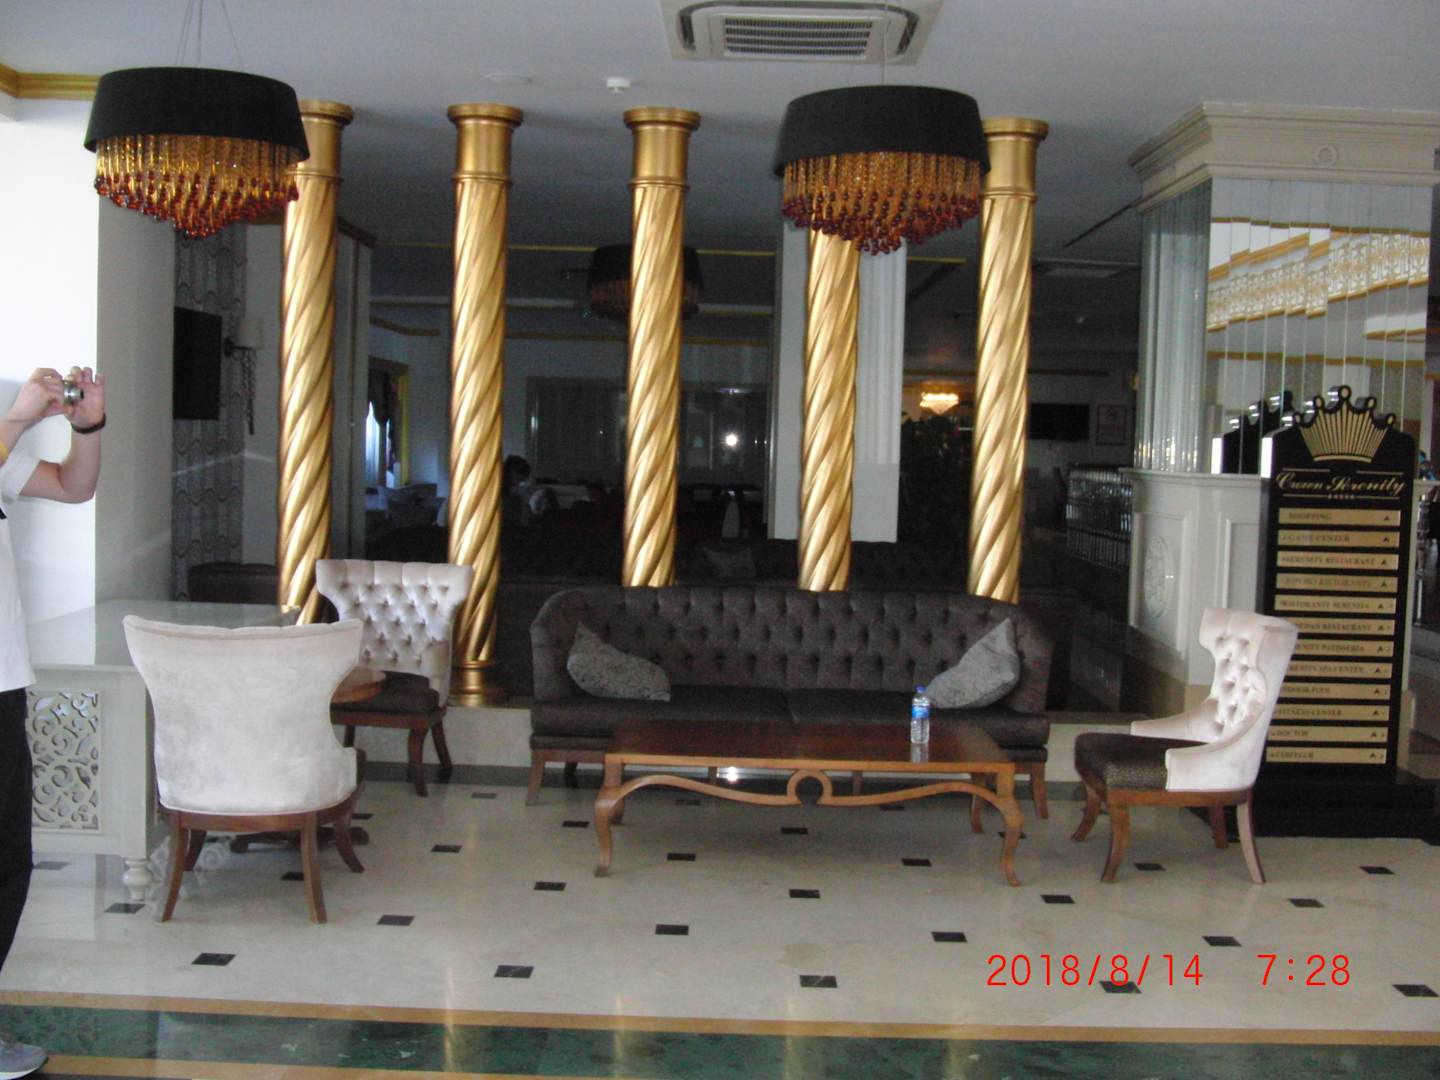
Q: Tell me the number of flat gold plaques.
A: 12